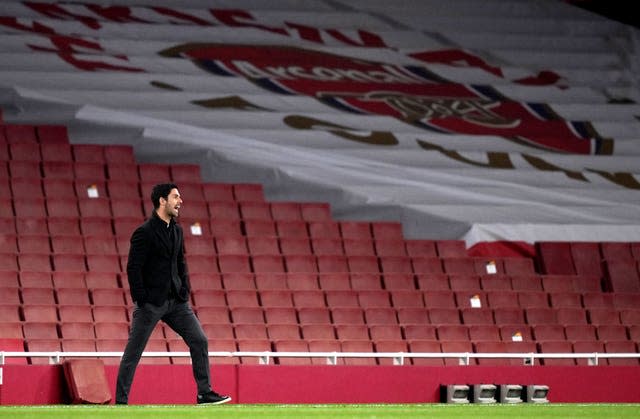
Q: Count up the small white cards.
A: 5